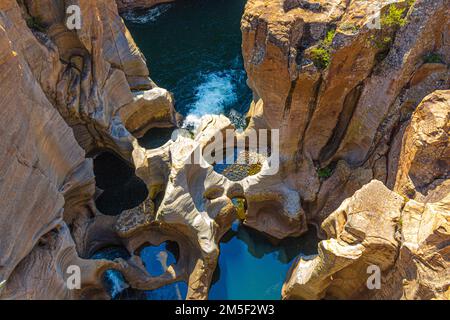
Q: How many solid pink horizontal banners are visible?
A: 0